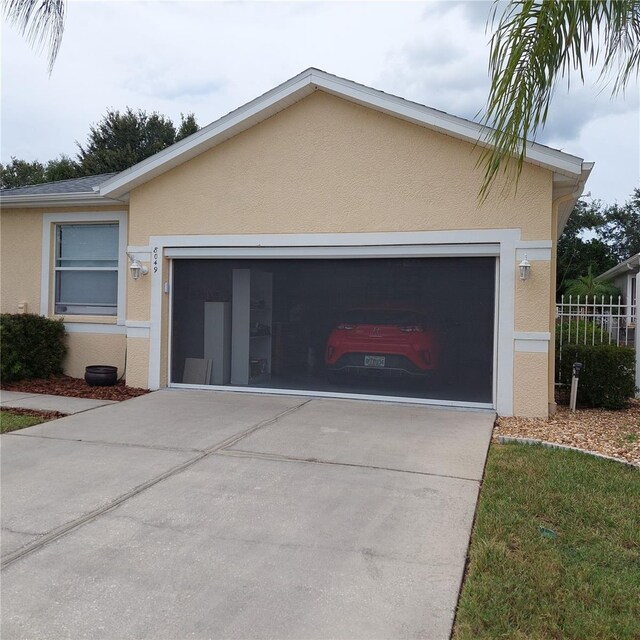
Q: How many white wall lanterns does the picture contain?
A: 2